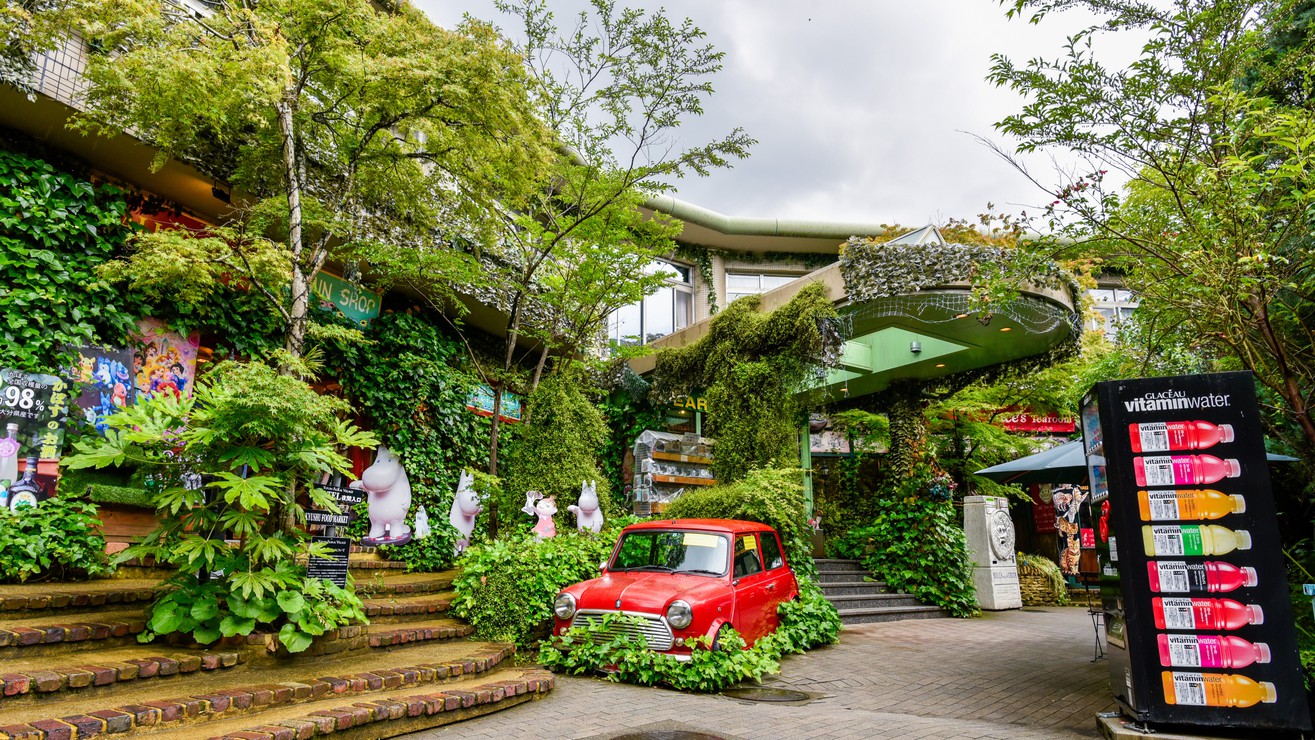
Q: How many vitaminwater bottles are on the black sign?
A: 8